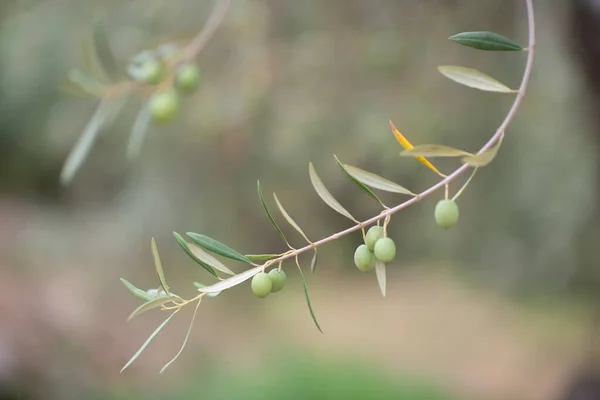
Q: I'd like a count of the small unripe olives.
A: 9